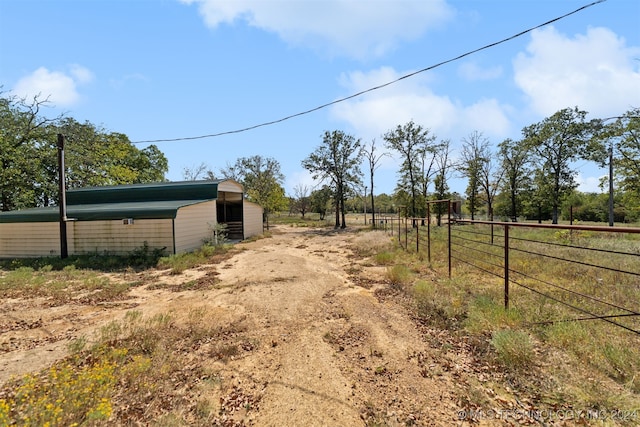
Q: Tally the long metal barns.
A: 1